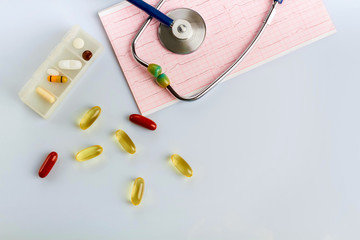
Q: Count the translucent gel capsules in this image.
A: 5